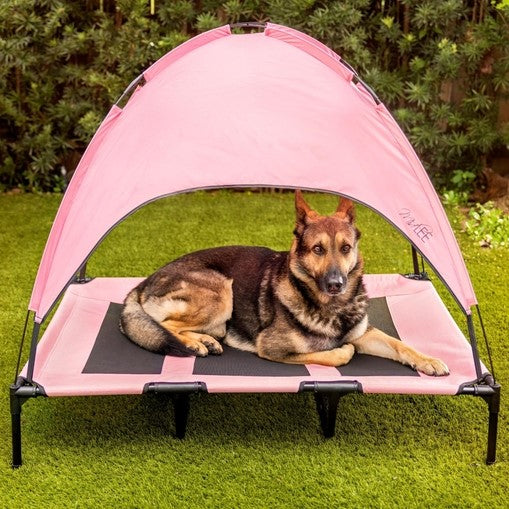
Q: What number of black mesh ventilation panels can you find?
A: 3